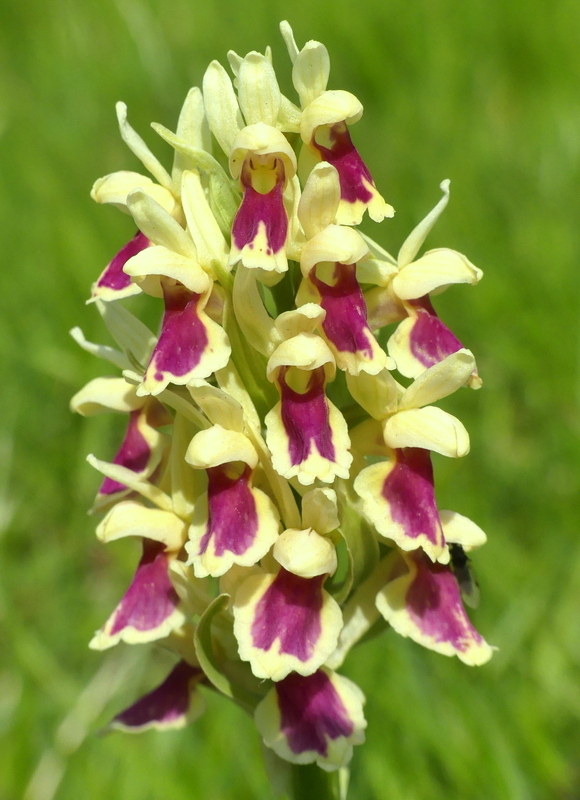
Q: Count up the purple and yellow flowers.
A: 15